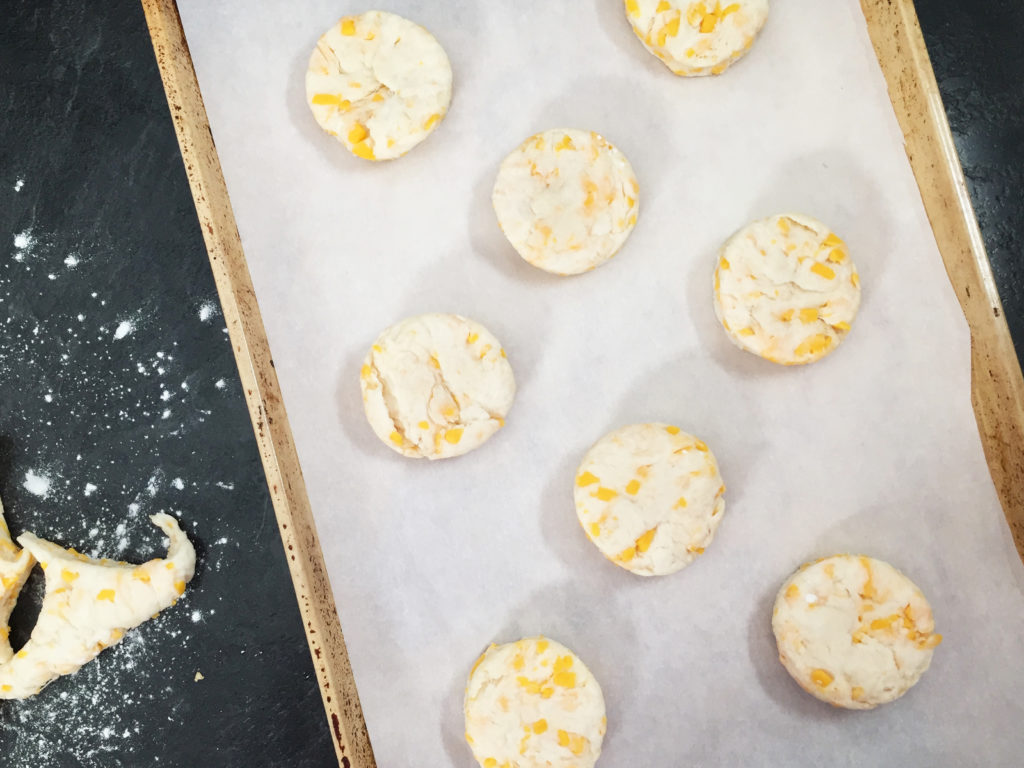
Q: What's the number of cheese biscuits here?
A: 8